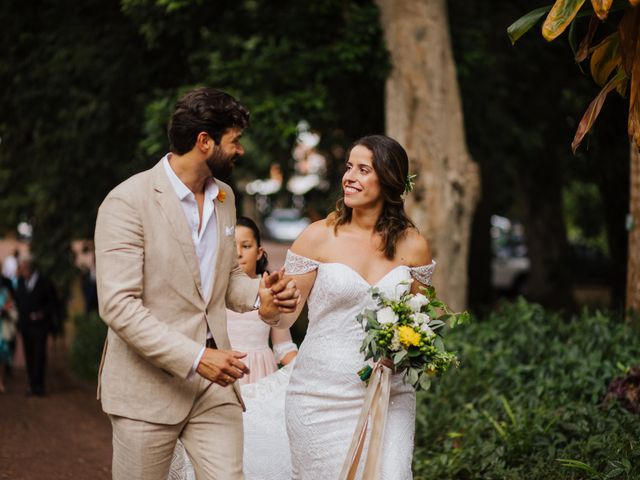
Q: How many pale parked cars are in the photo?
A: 2